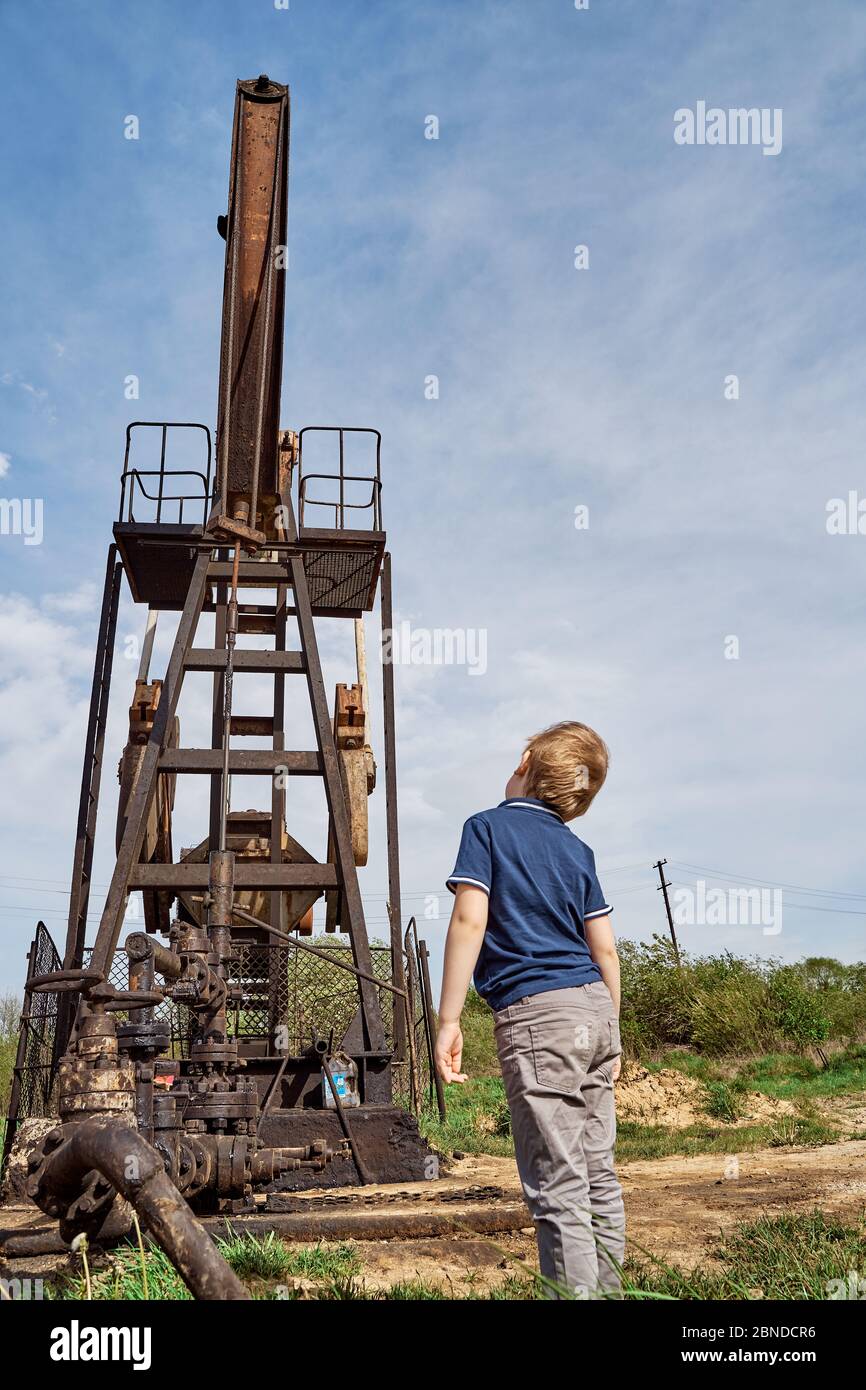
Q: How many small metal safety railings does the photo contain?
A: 2